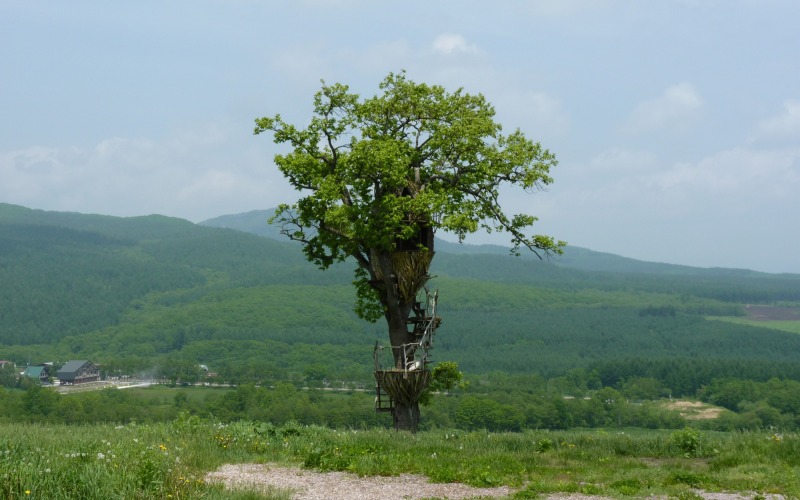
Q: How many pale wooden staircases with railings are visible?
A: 1